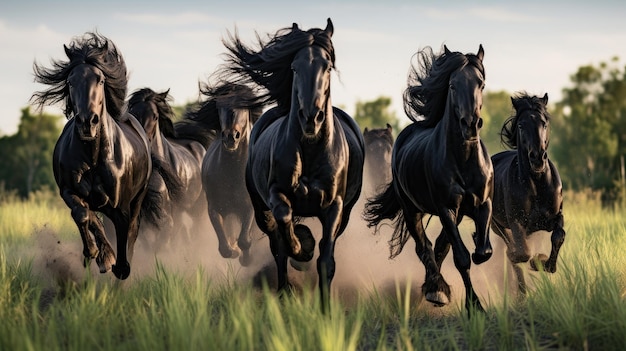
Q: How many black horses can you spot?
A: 7